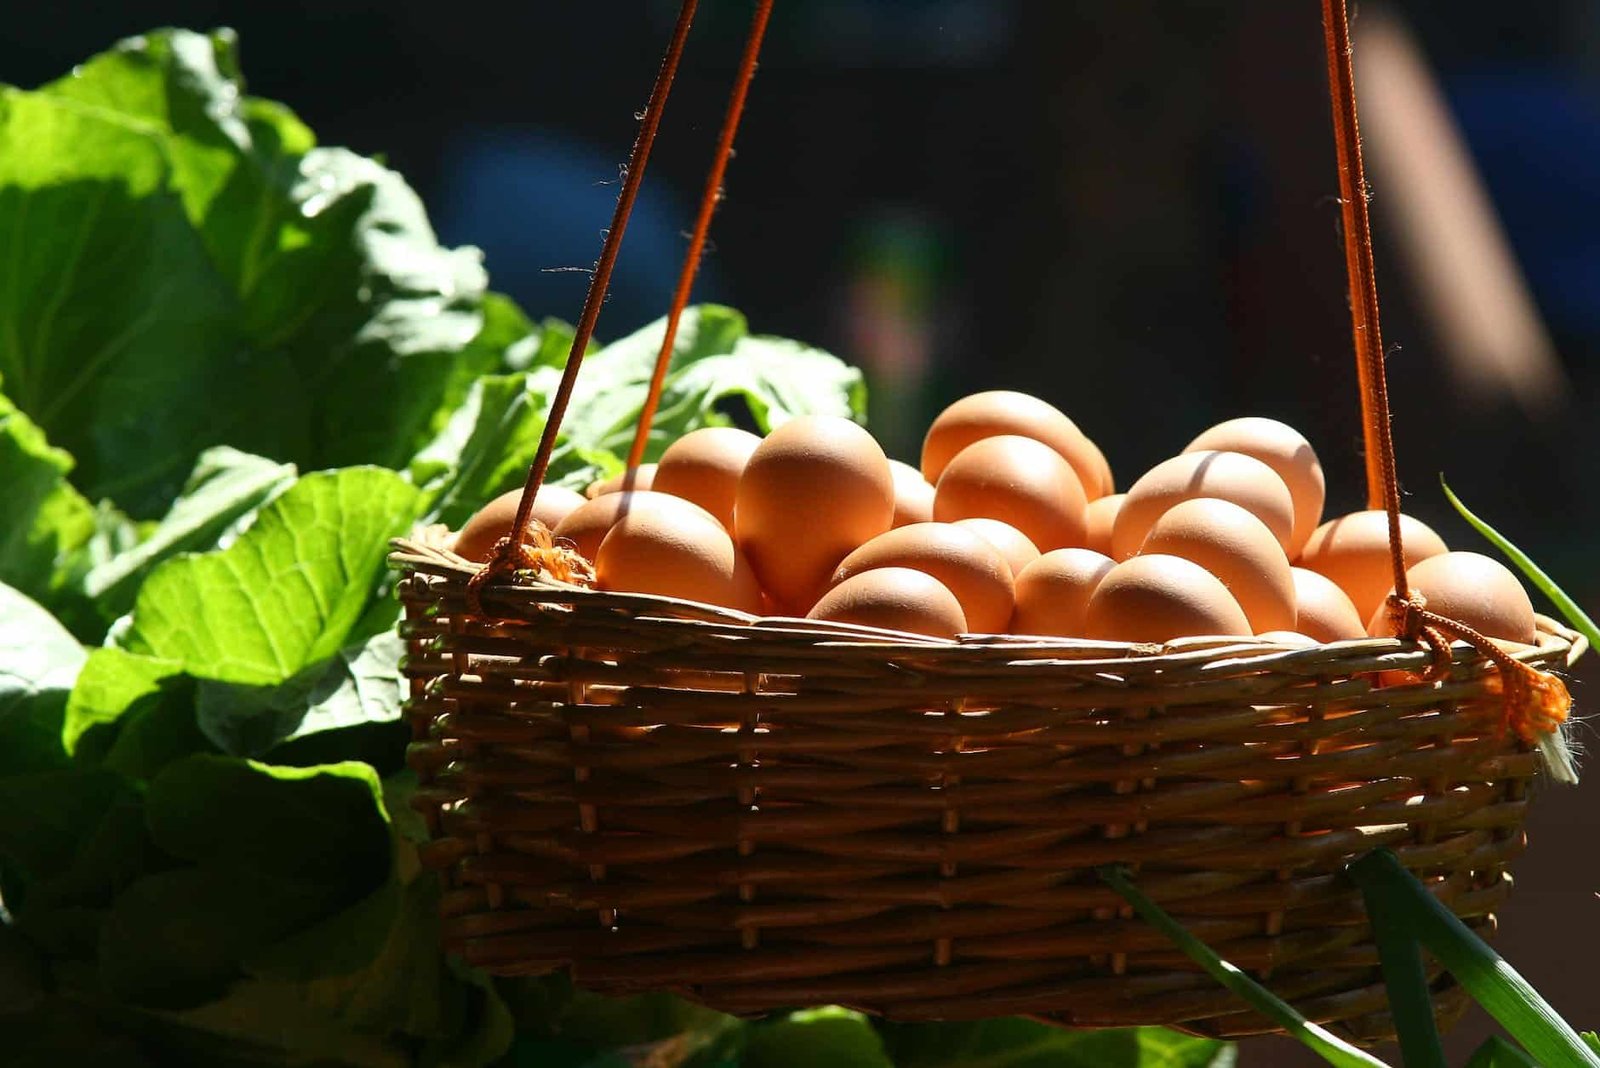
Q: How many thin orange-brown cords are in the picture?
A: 4